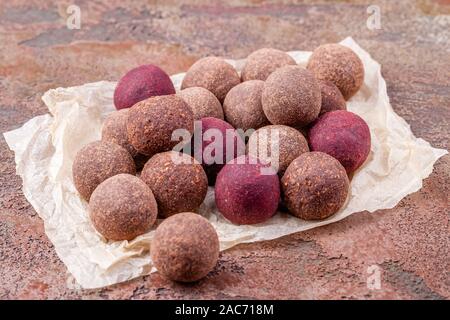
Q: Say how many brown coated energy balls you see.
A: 15